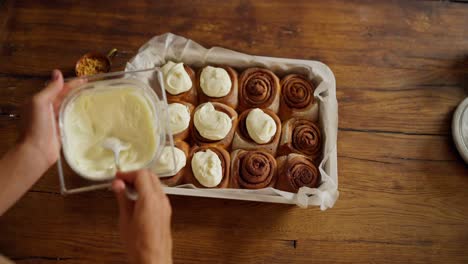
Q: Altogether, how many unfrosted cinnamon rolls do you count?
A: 5